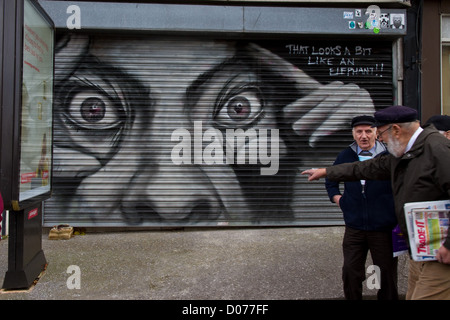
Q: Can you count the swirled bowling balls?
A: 0